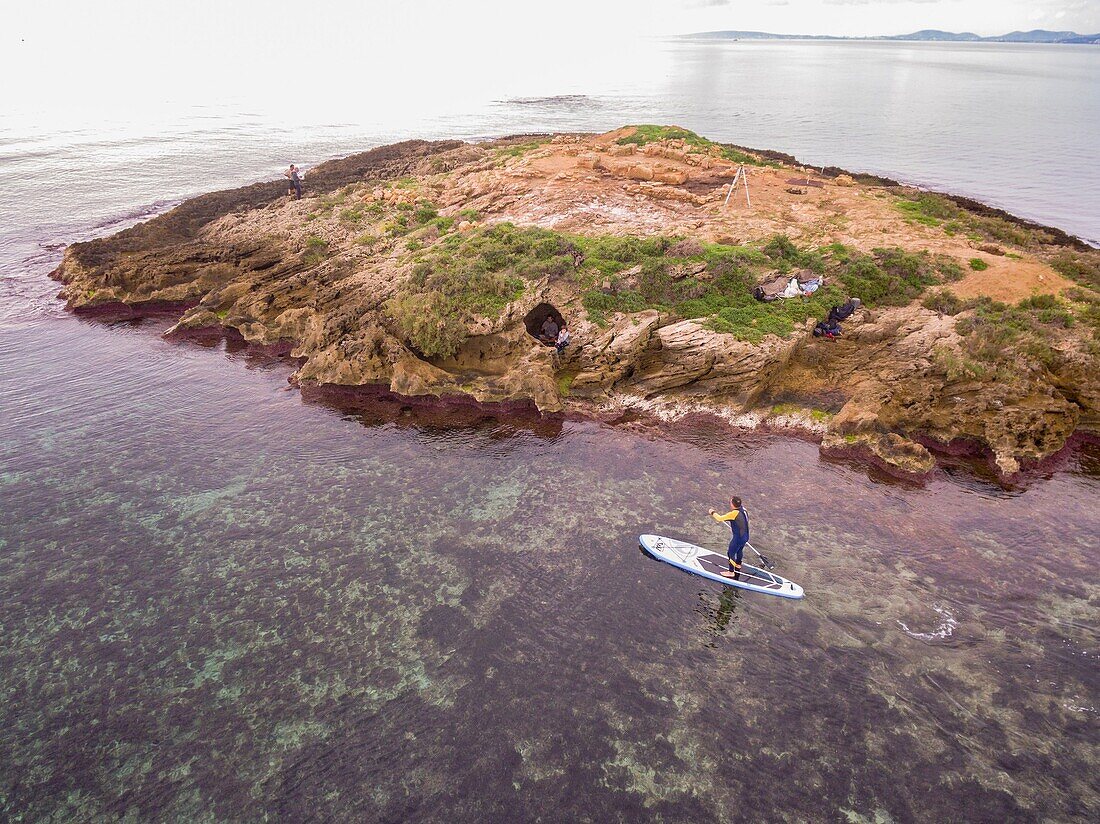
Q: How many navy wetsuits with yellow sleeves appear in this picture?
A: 1